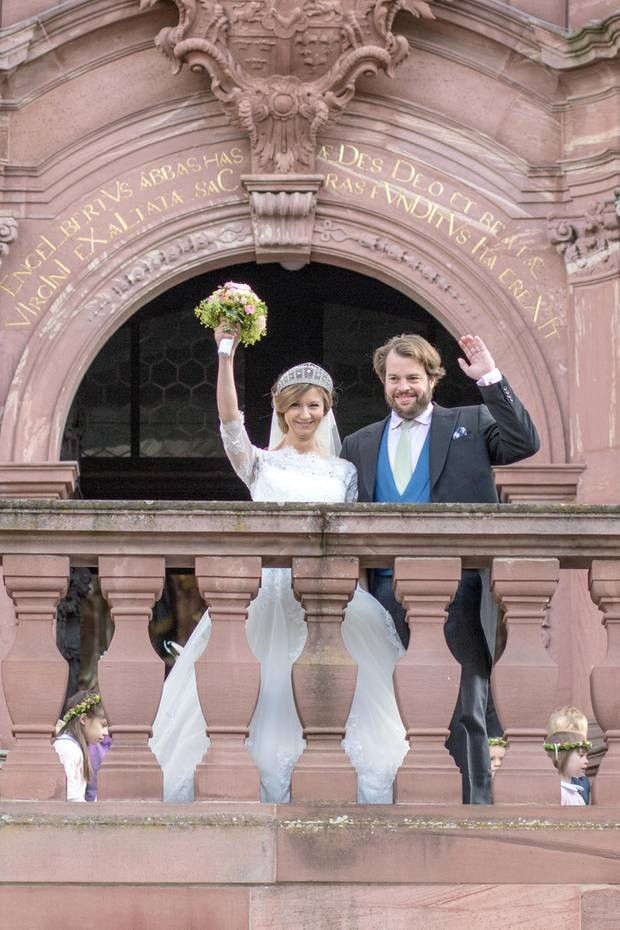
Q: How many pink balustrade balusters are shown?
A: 7